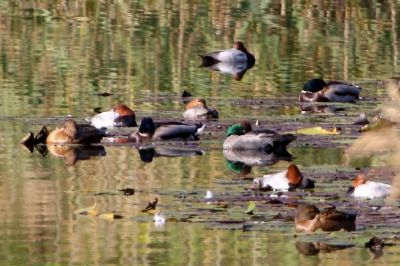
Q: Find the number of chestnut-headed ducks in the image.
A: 5